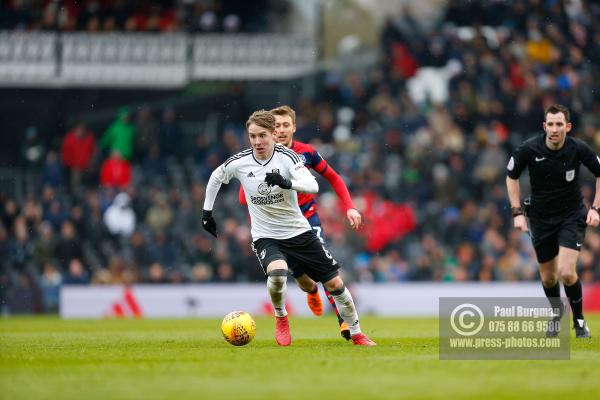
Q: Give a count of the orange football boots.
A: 2